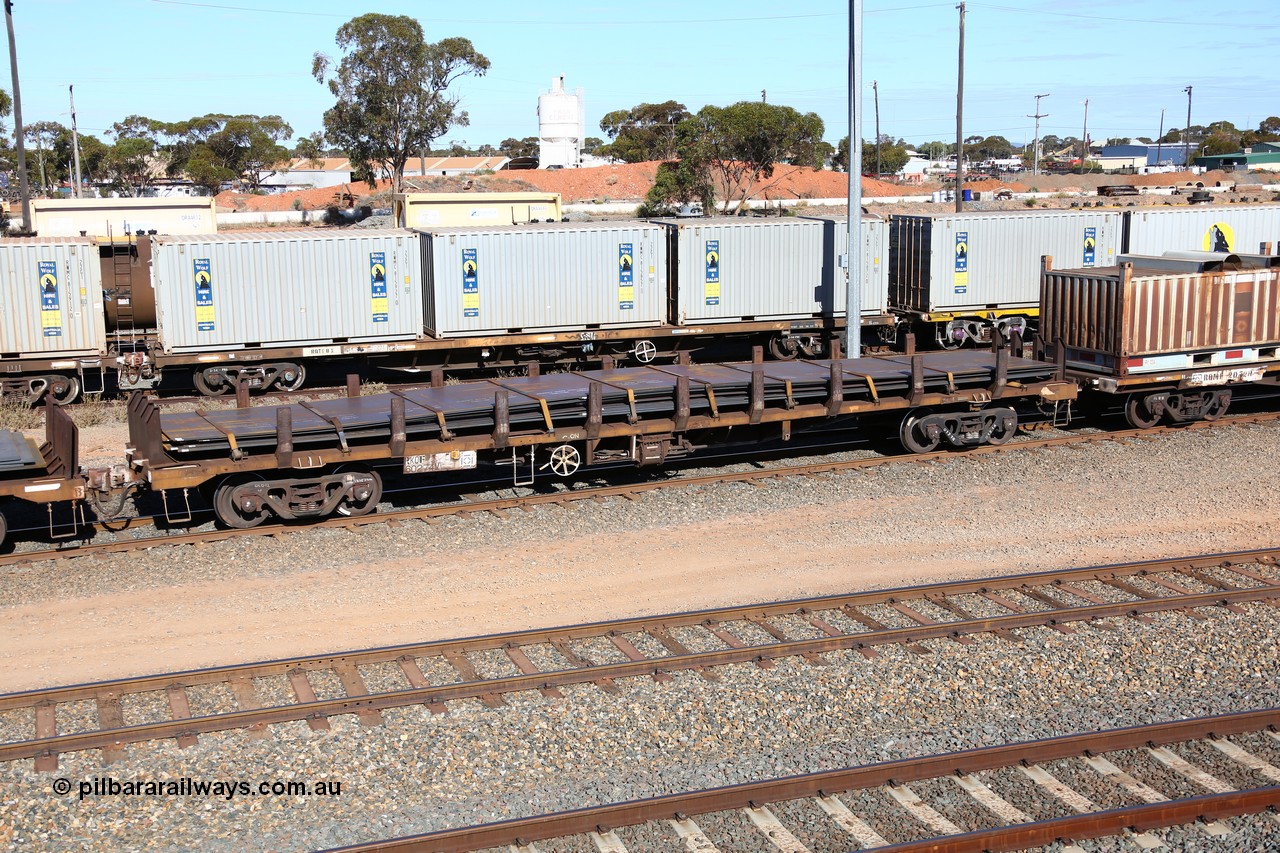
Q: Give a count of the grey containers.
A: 6